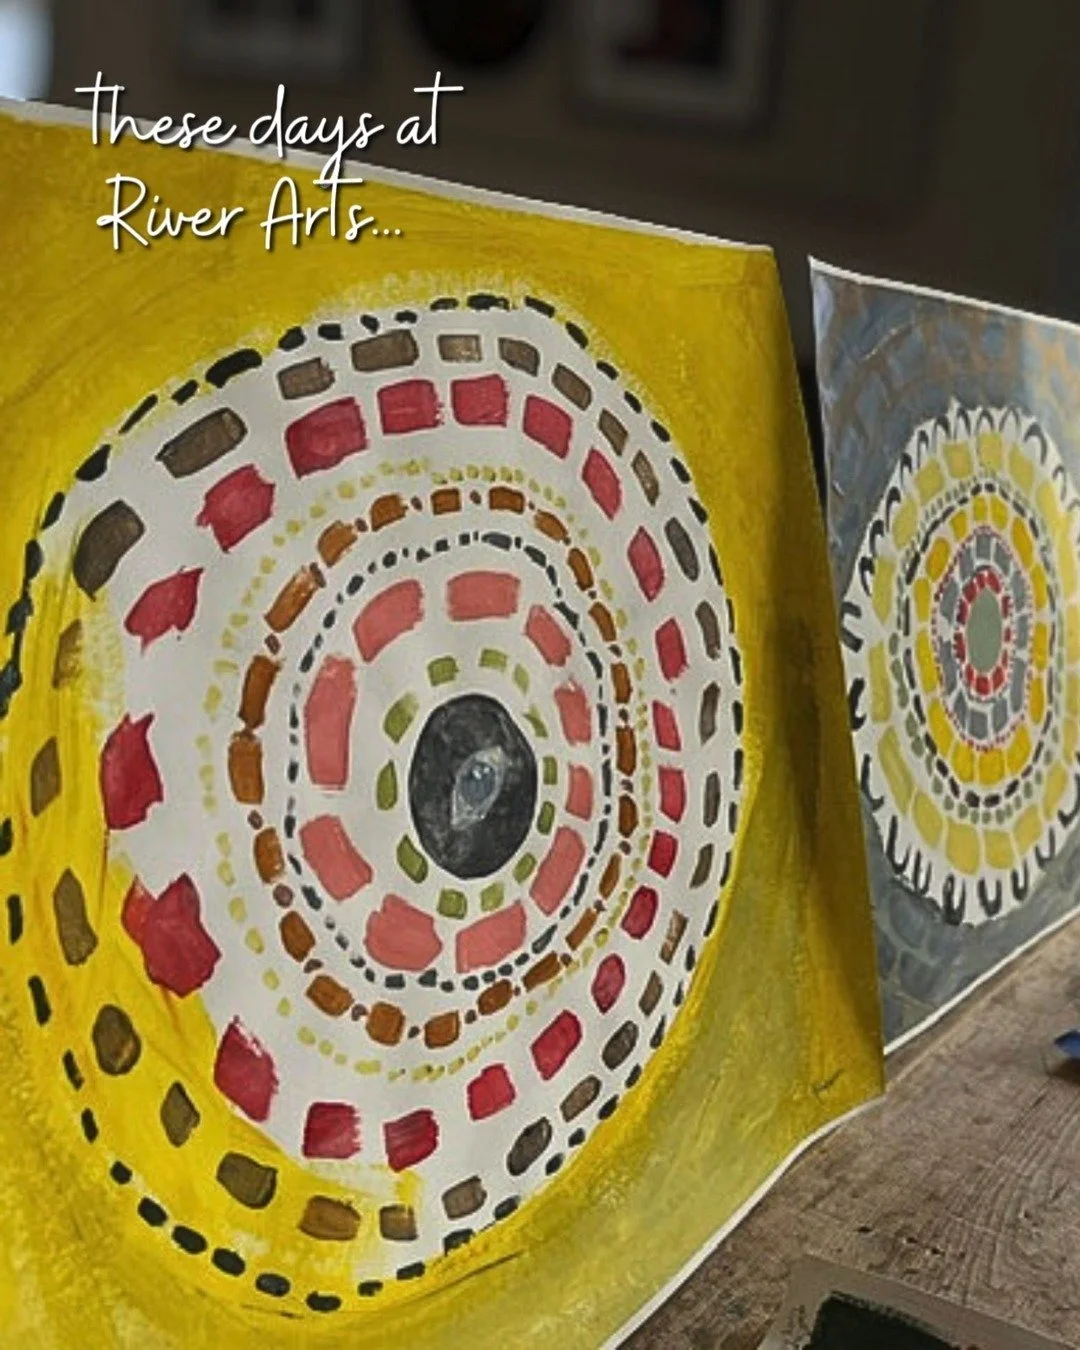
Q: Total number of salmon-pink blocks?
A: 10